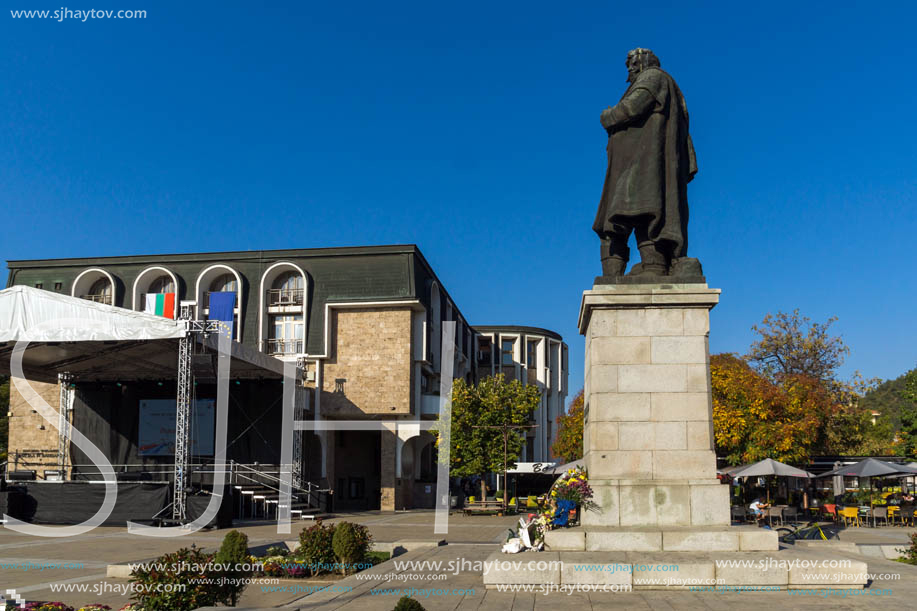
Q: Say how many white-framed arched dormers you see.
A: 4